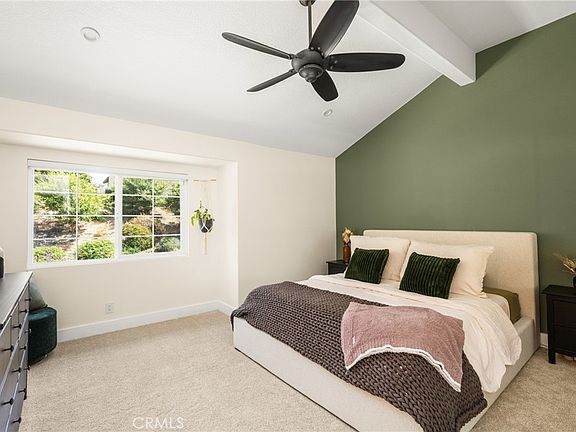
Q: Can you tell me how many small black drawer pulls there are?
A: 11